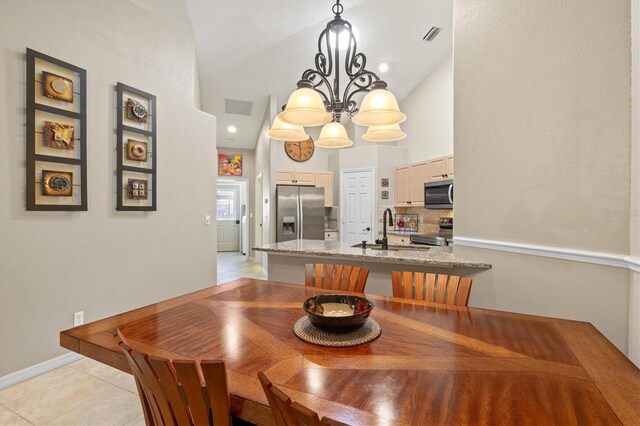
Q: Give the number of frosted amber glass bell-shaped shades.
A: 5